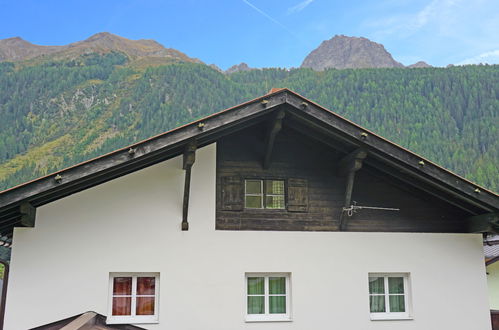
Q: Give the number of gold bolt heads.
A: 8